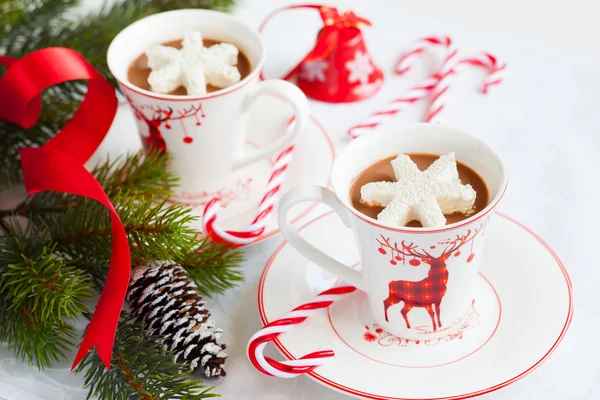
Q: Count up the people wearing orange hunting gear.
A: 0